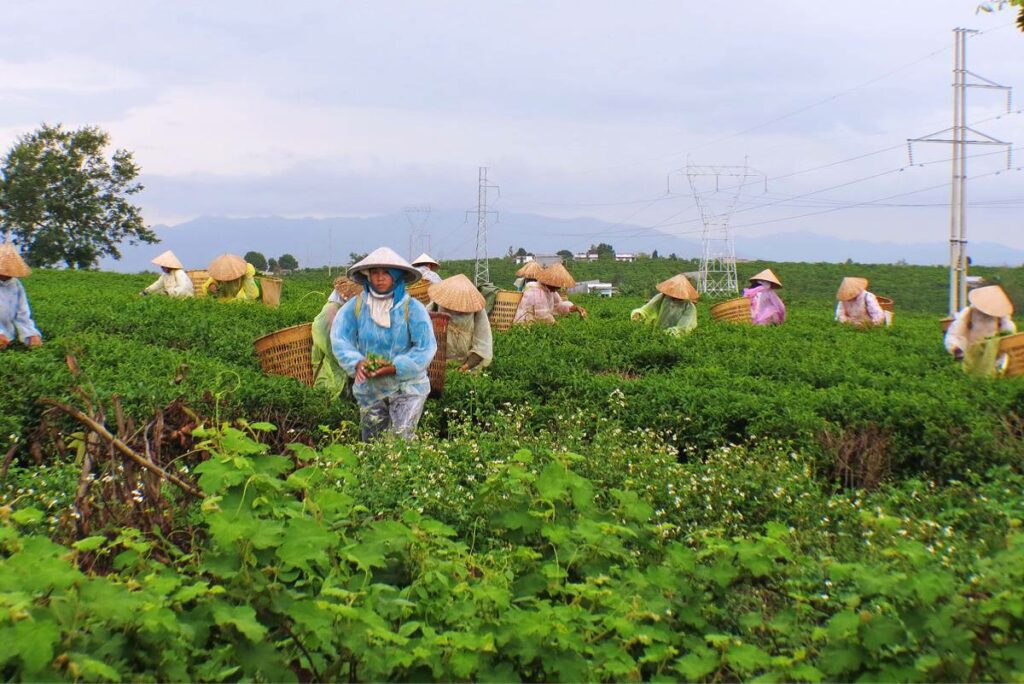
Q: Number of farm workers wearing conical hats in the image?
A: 13